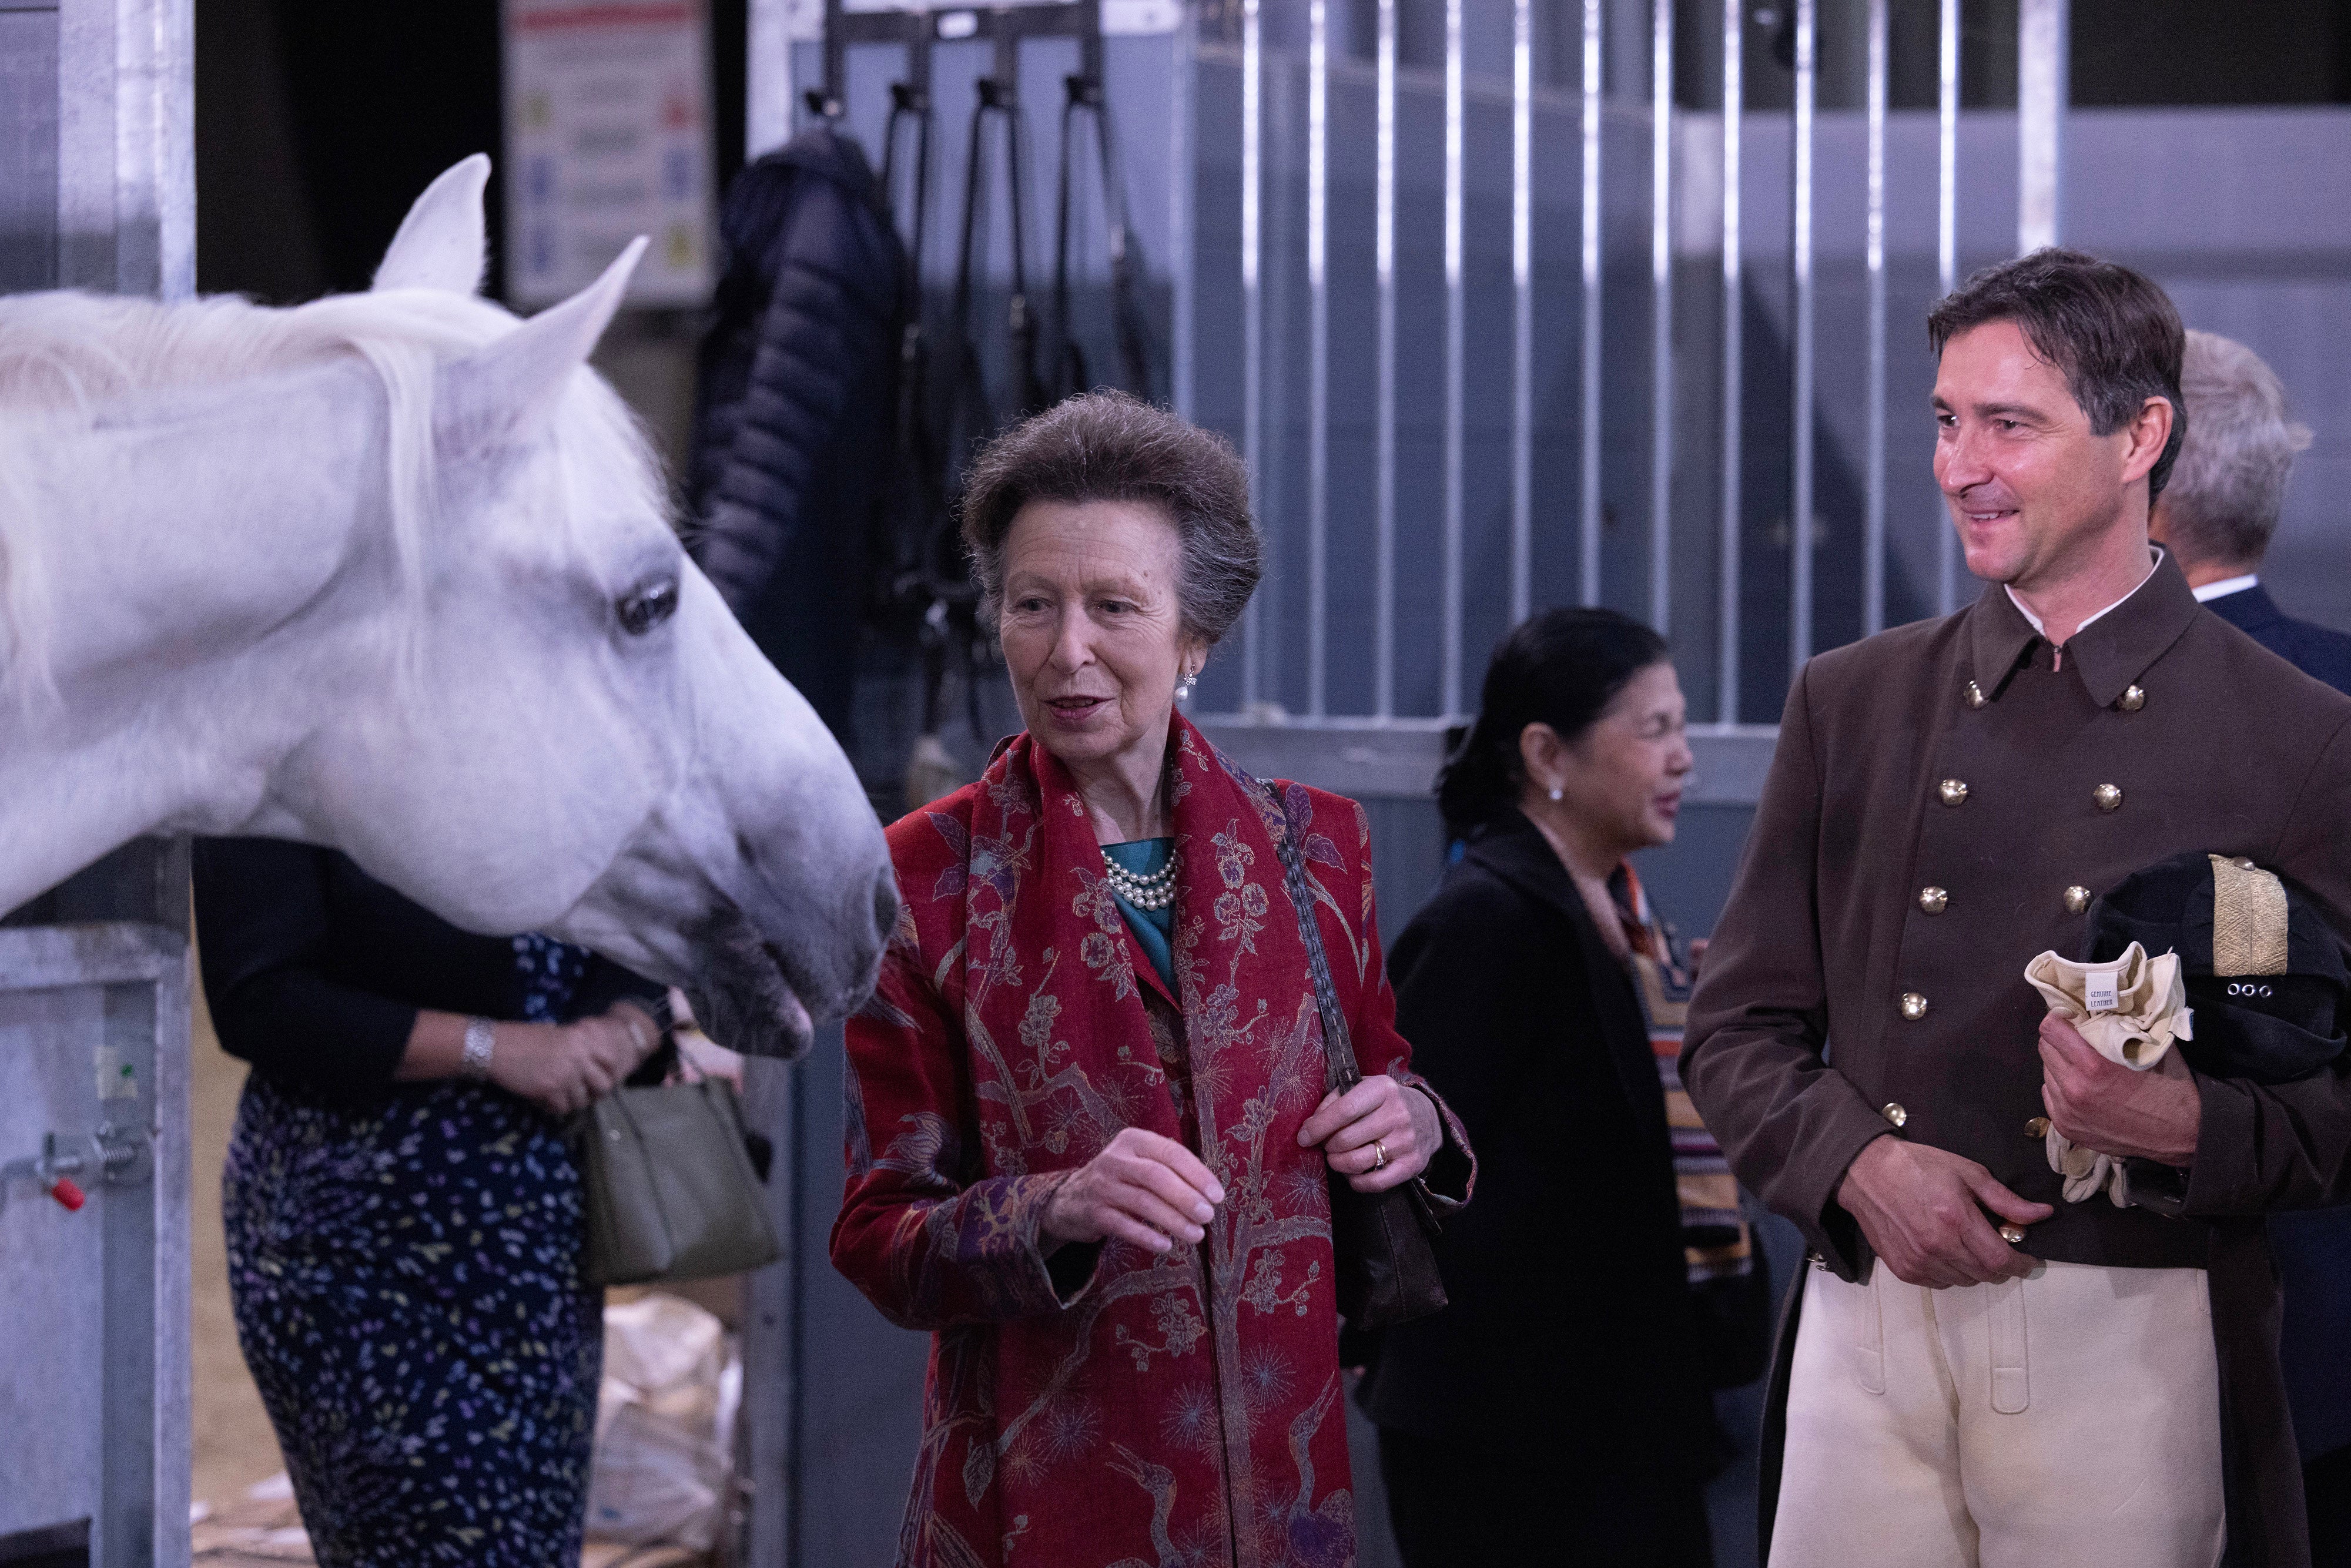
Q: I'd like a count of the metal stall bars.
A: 11